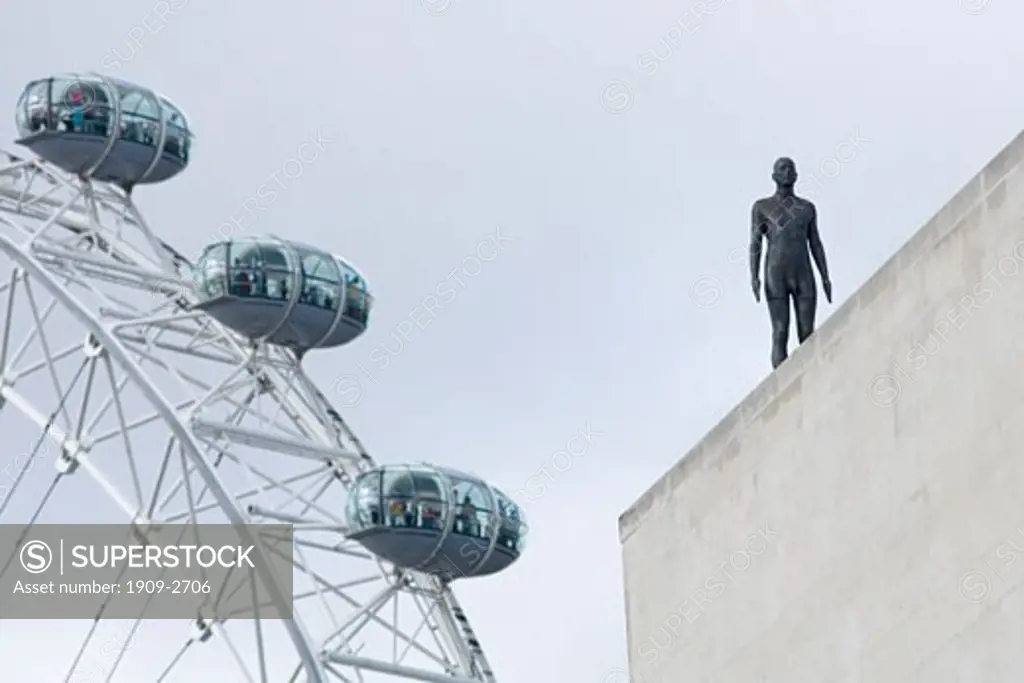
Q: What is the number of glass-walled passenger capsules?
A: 3